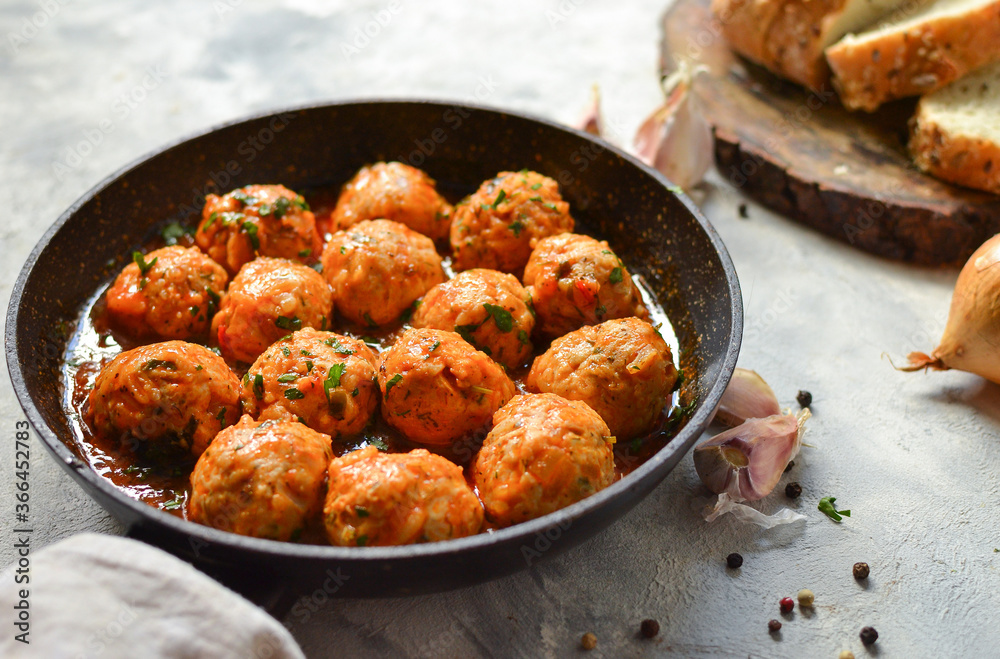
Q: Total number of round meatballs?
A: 15